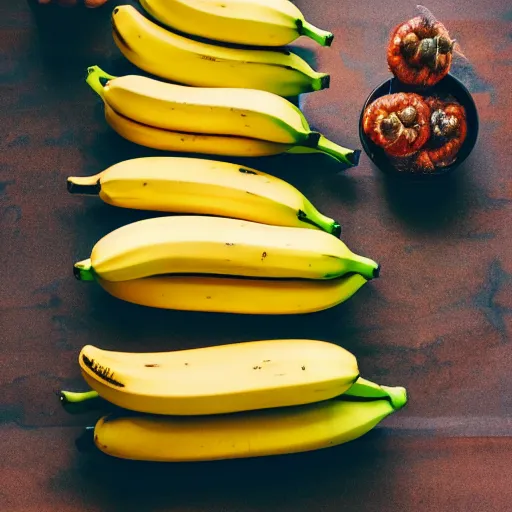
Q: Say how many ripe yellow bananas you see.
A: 9